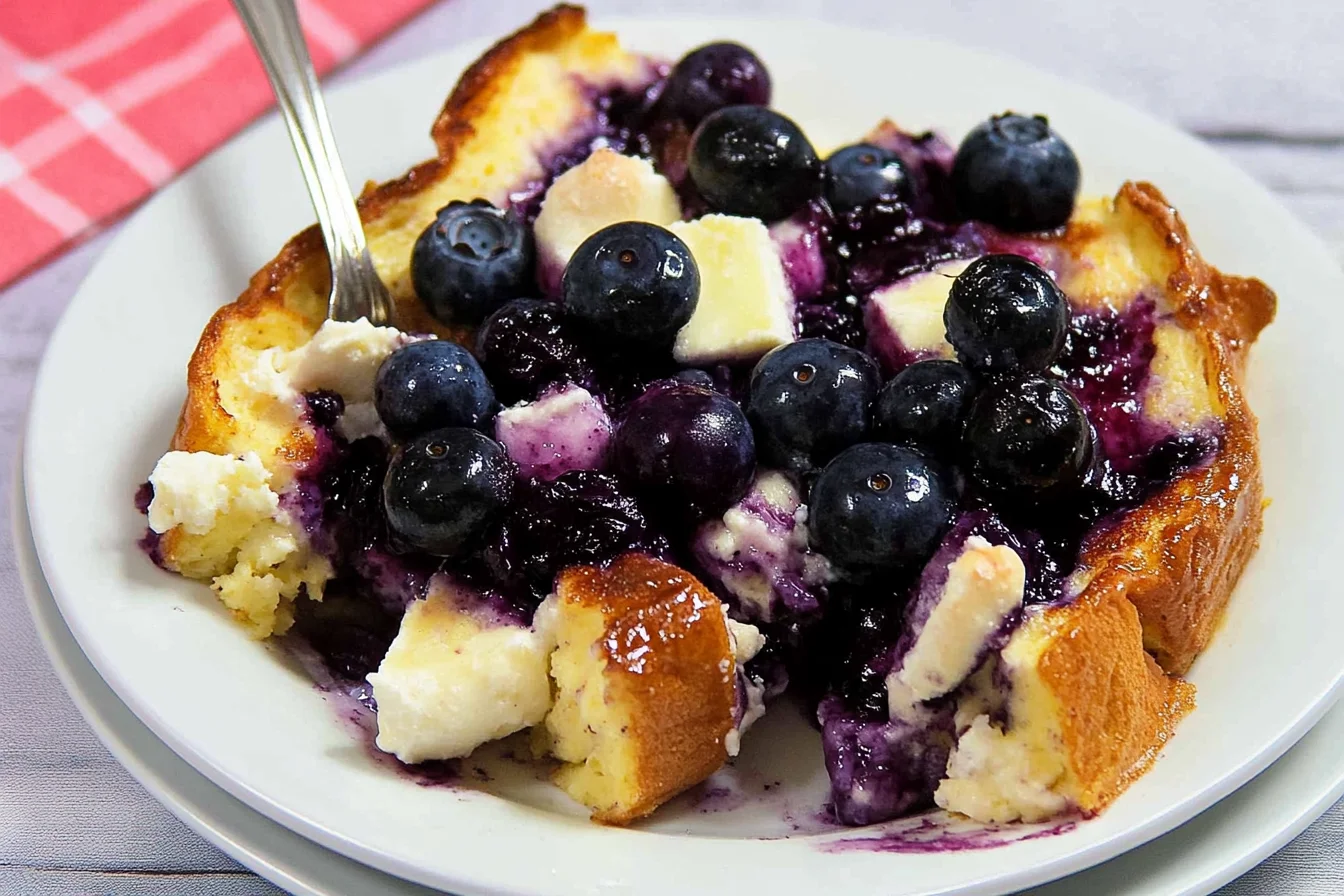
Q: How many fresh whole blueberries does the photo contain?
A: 14